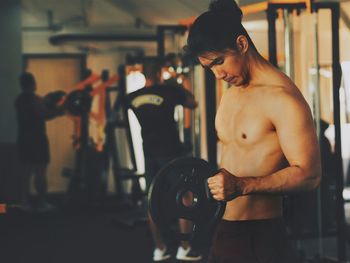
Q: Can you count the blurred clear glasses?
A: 0